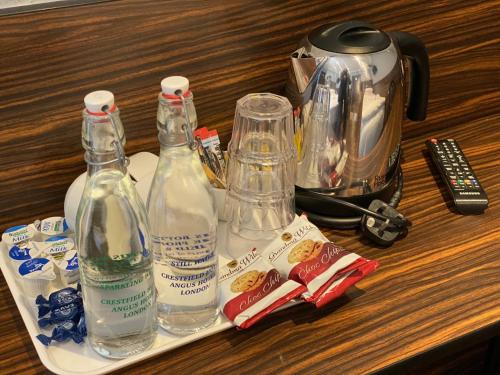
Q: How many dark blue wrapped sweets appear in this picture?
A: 3